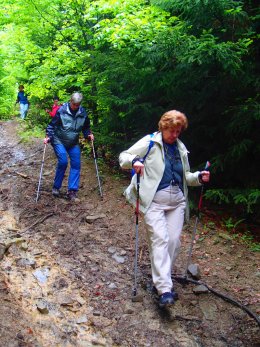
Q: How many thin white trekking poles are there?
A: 2